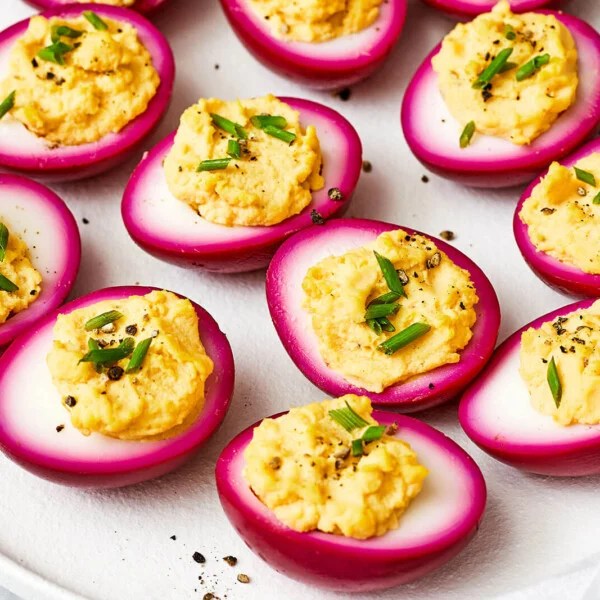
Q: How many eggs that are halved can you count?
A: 12